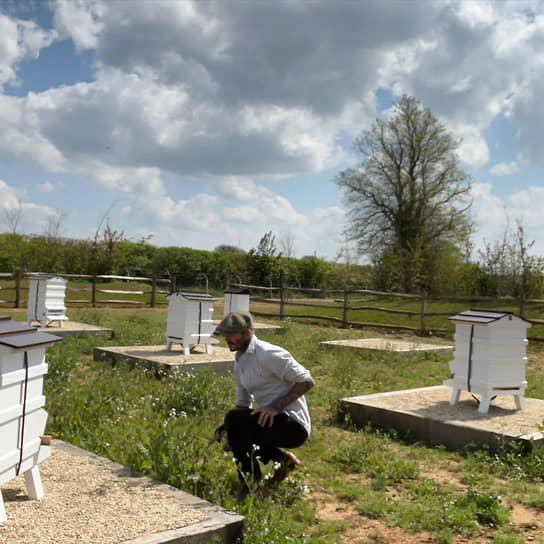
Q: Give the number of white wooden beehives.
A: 5